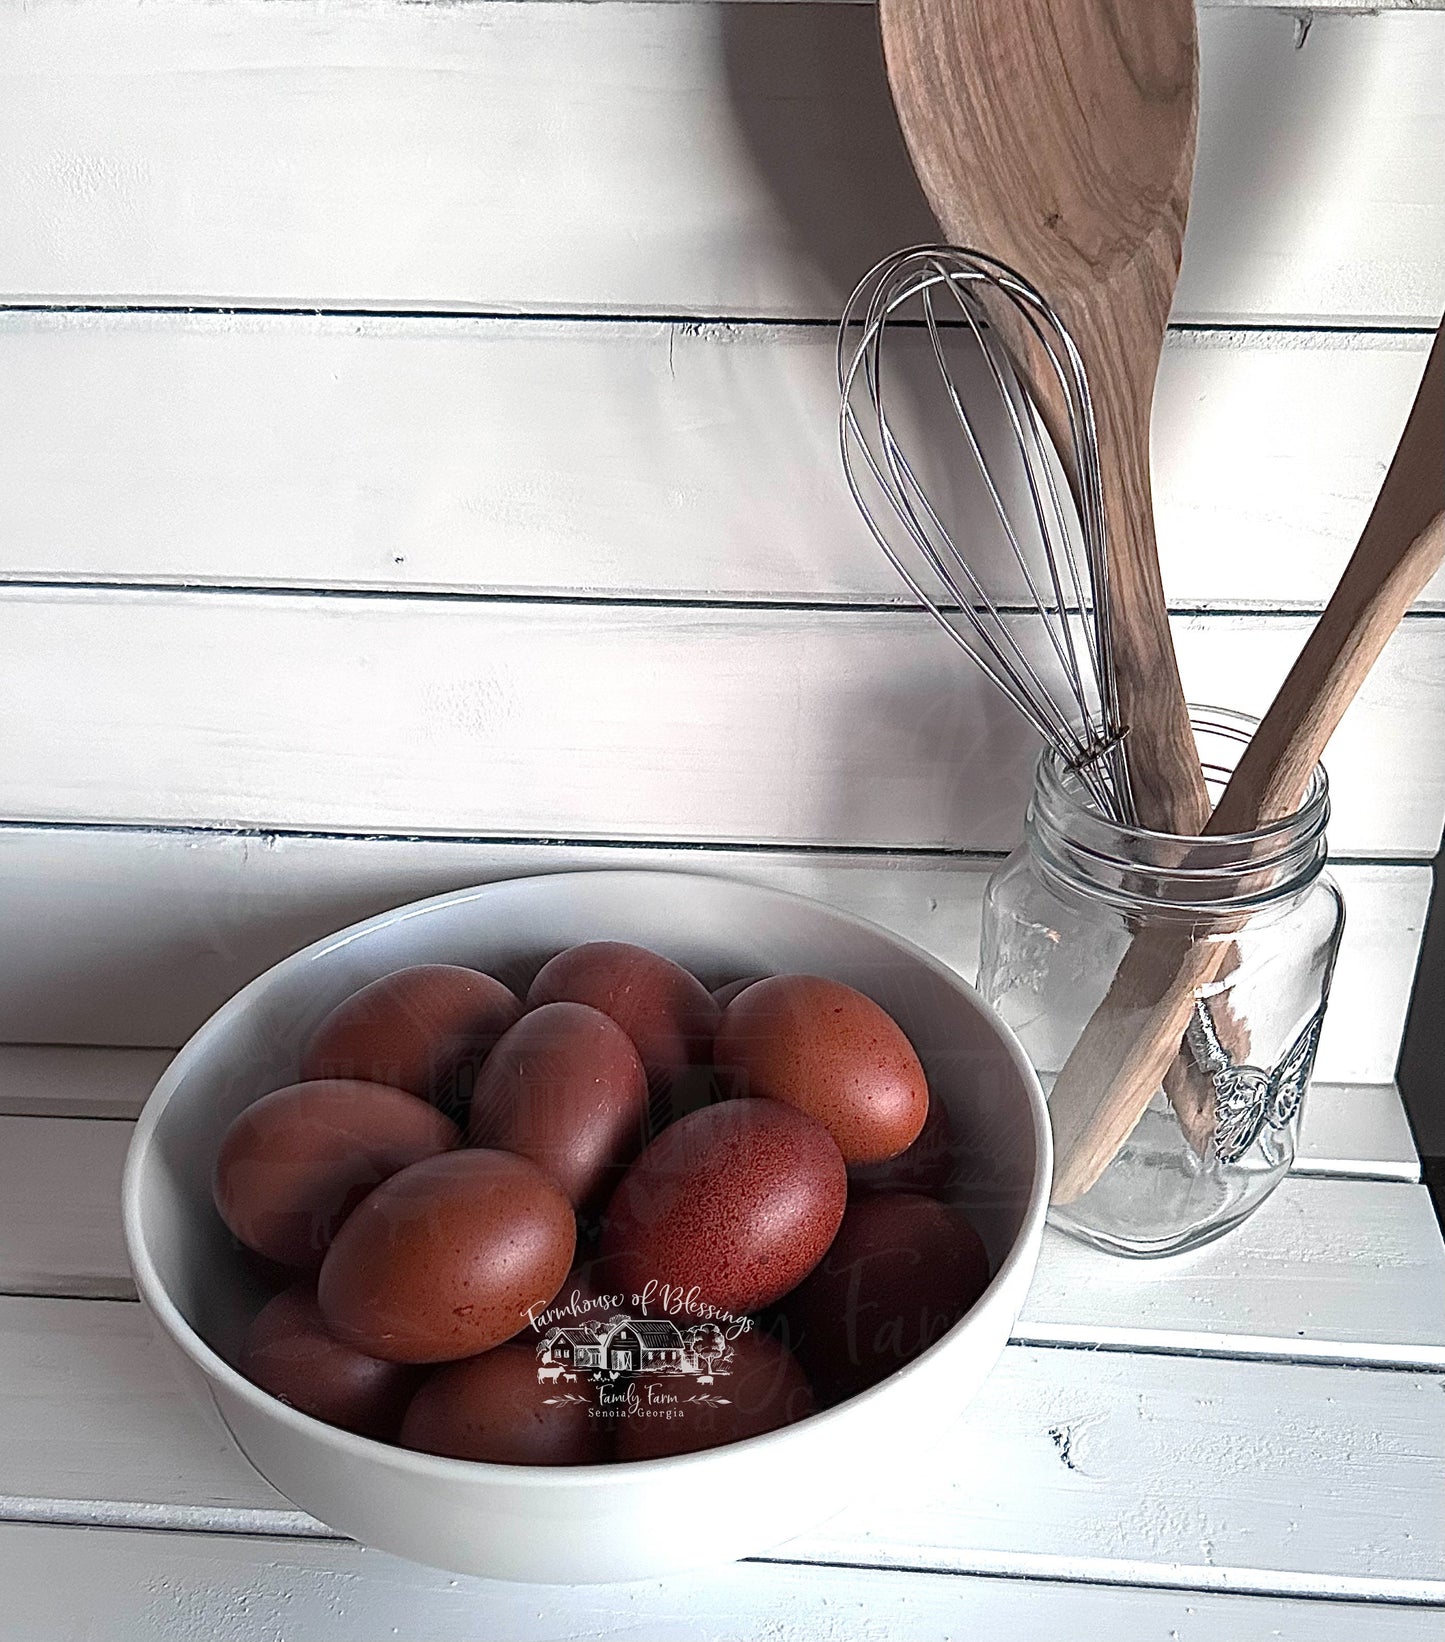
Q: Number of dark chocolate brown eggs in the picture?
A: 13